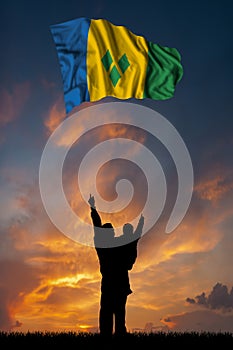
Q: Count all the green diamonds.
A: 3